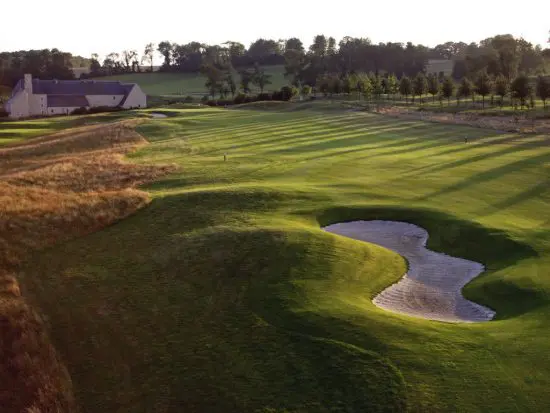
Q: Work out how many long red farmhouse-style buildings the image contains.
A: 0